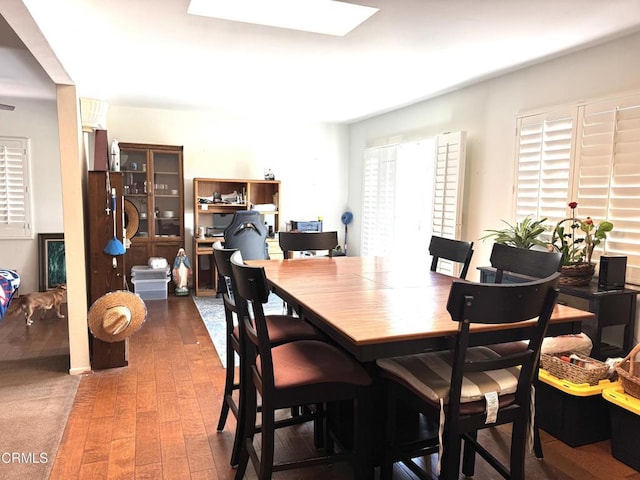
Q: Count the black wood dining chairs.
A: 6